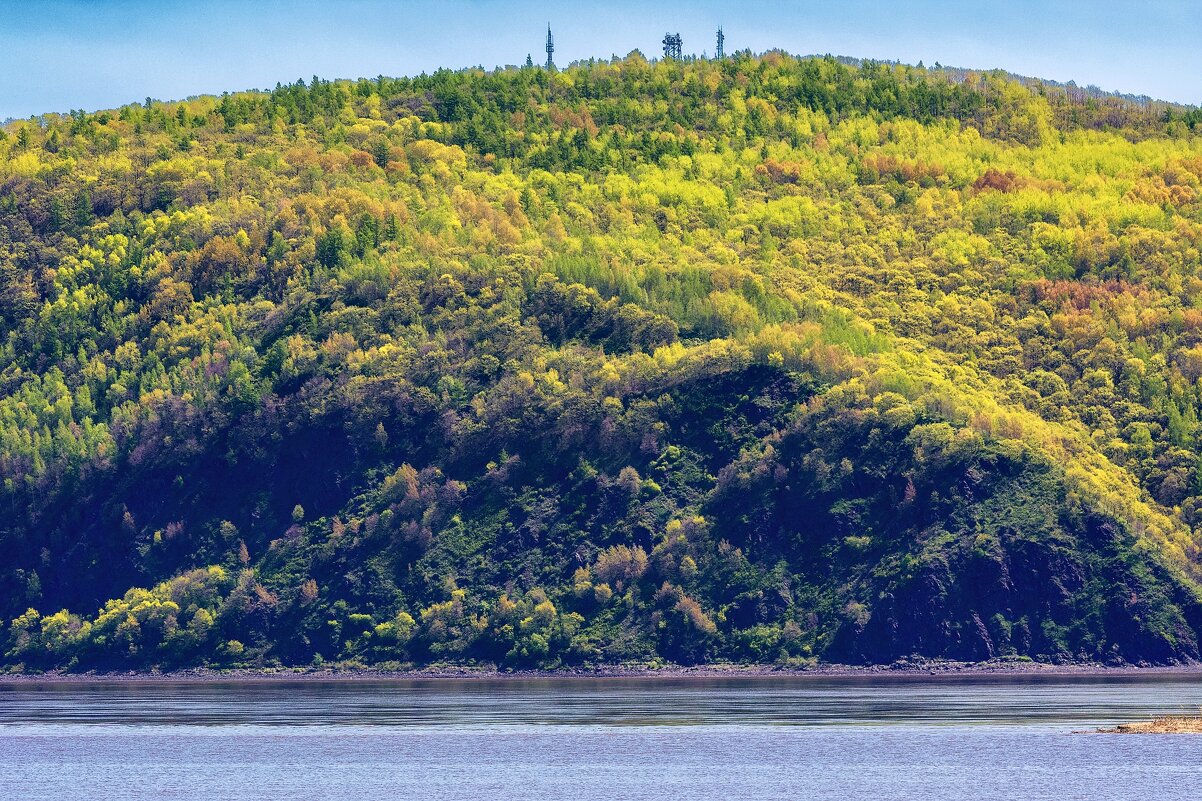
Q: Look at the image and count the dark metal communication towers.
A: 3